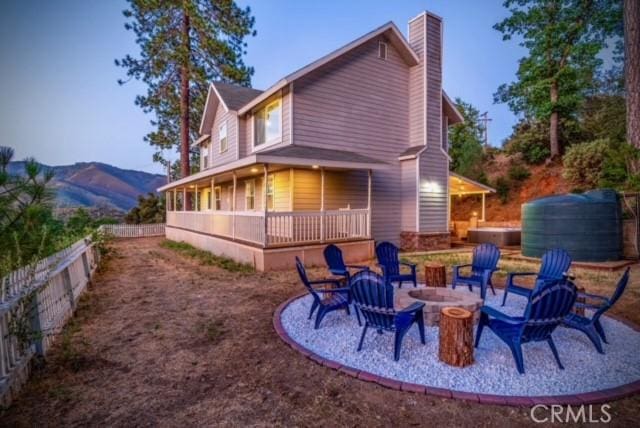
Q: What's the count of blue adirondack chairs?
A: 8